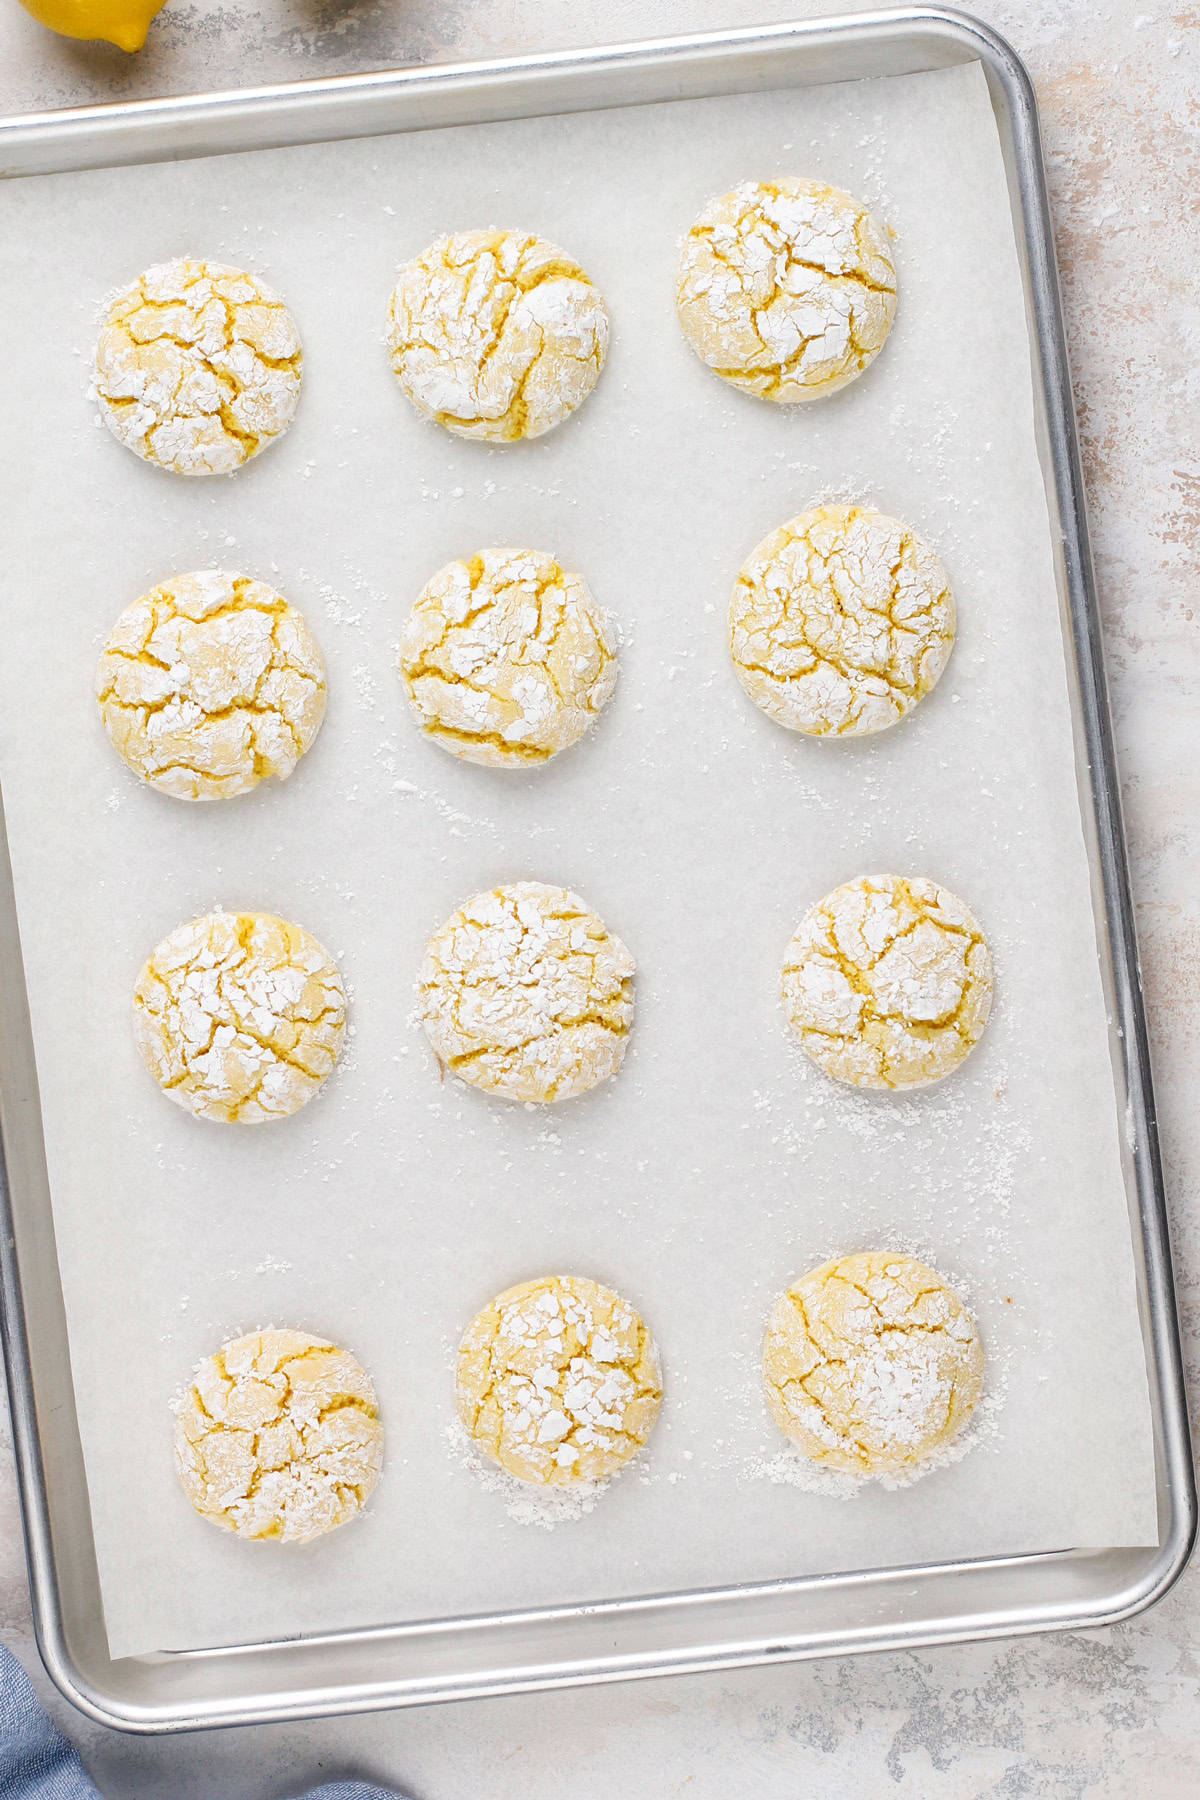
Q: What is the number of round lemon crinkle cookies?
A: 12